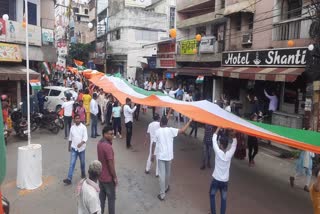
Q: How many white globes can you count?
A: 3